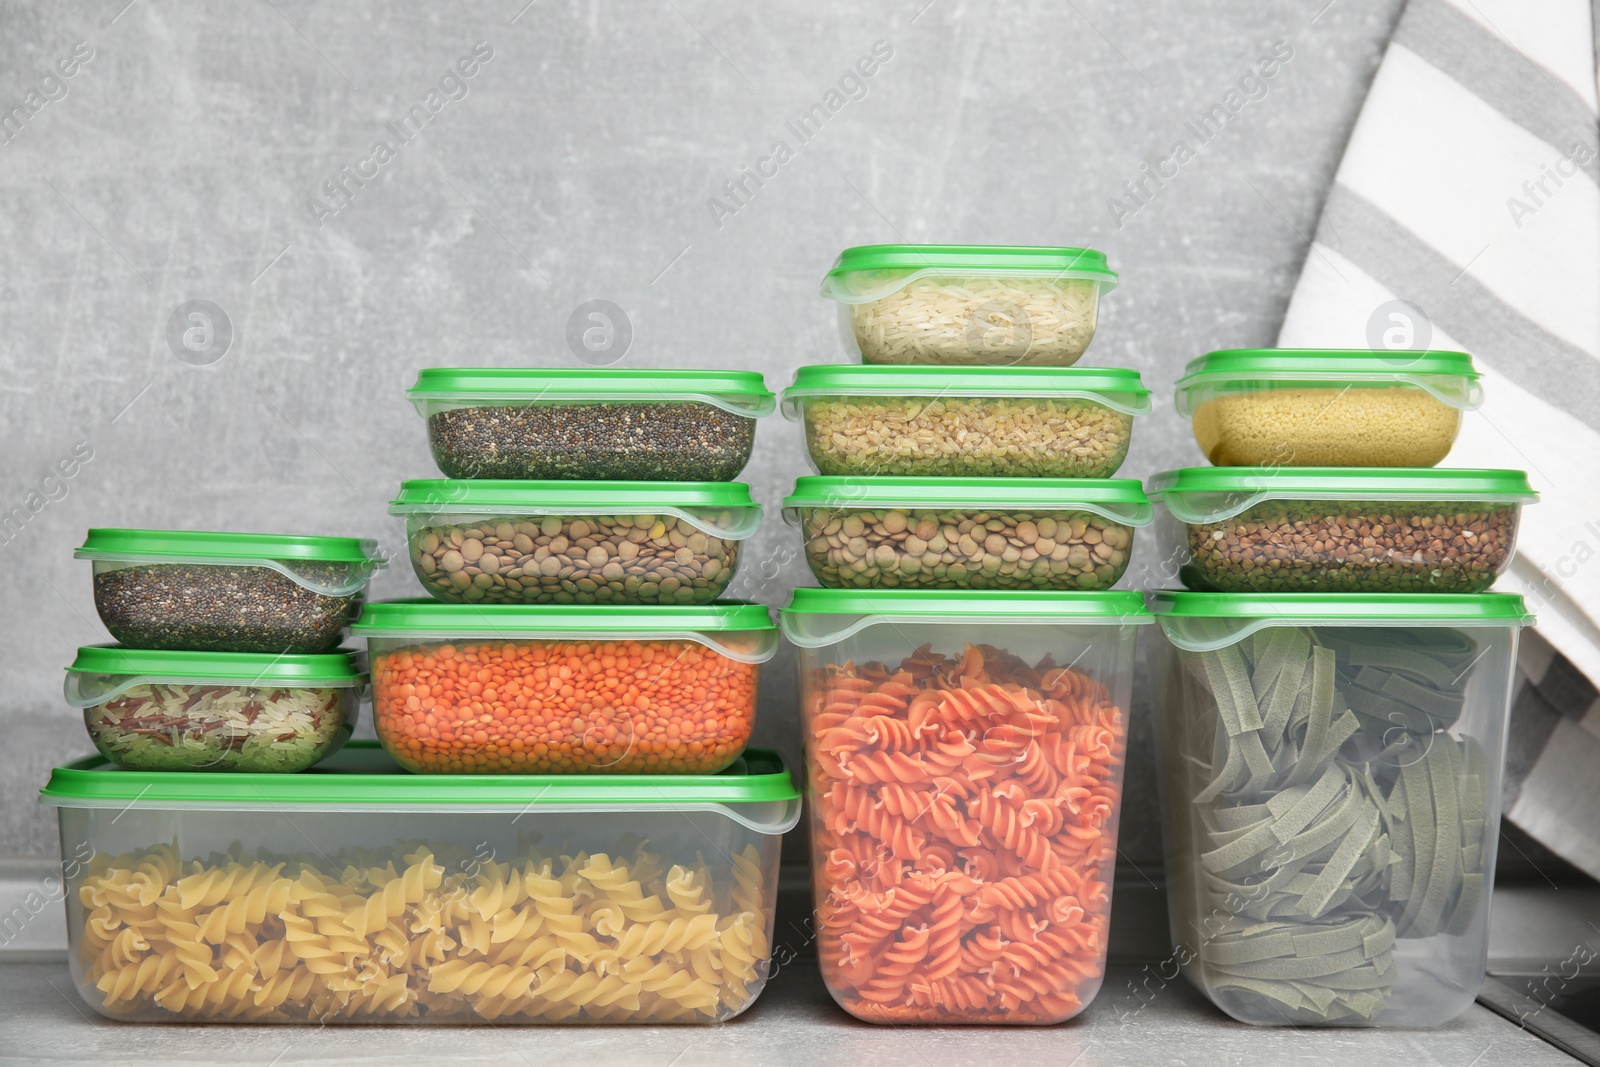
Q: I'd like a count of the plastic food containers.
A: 13